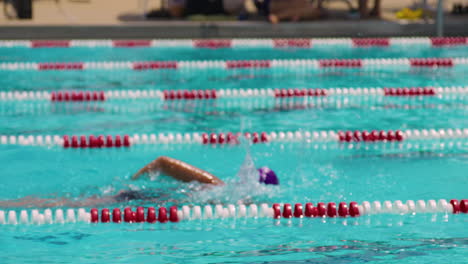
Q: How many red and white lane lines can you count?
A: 5